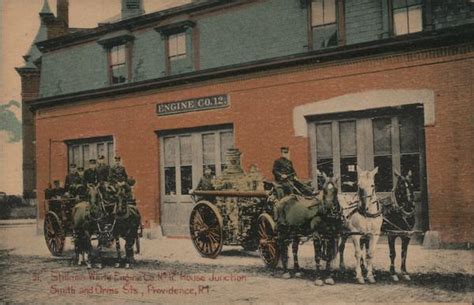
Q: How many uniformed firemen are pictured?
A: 8